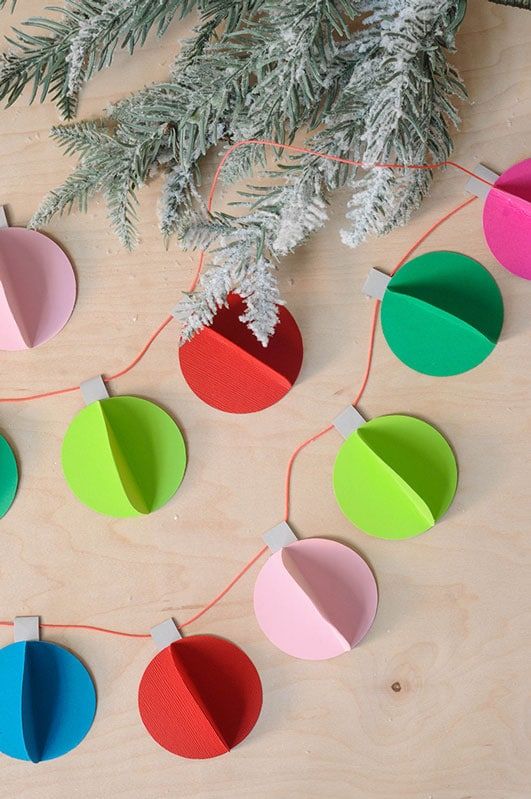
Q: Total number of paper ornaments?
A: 10